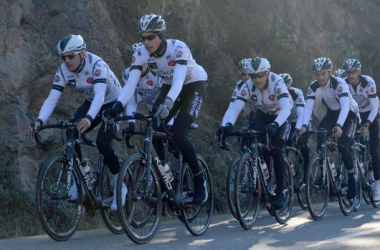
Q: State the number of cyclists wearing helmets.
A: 9